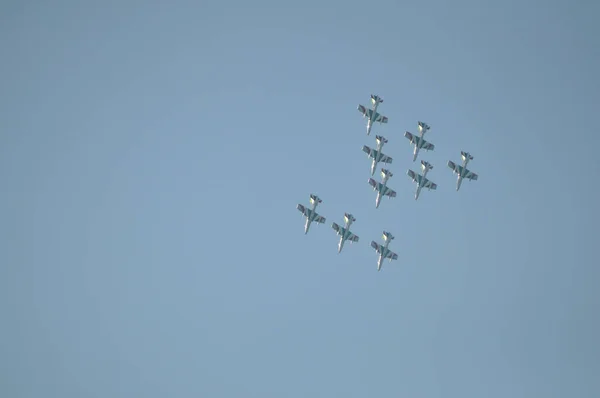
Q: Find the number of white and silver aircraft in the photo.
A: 9